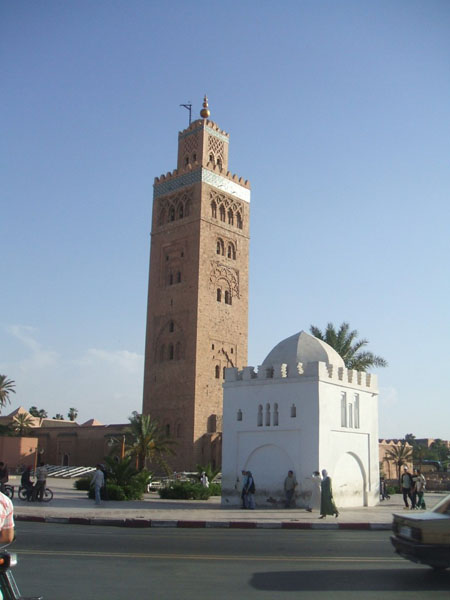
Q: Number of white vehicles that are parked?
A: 0